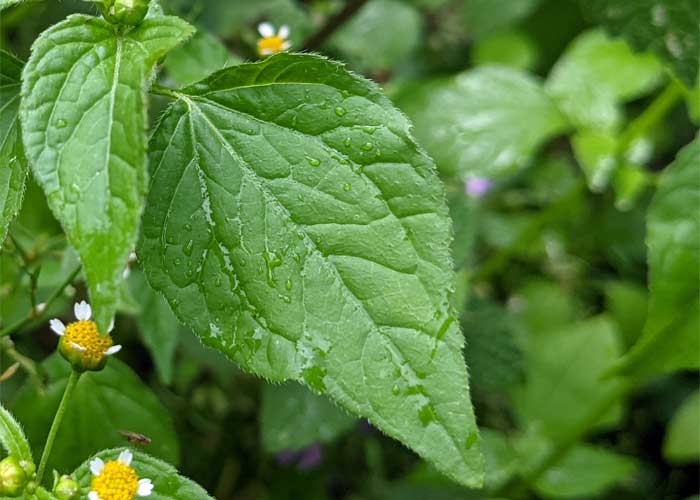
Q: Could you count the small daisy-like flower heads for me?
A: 3